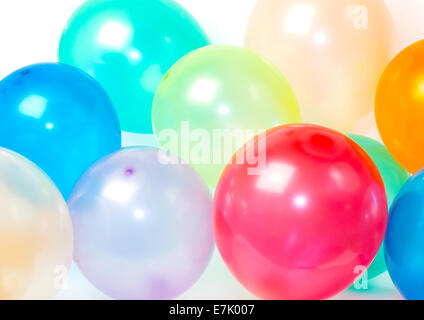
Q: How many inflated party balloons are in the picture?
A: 10